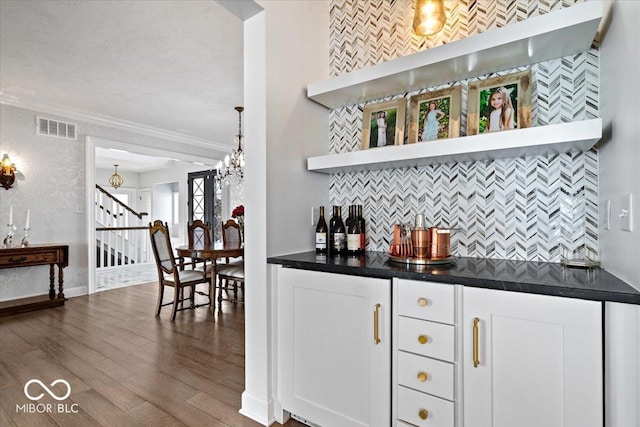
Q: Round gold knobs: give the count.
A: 4